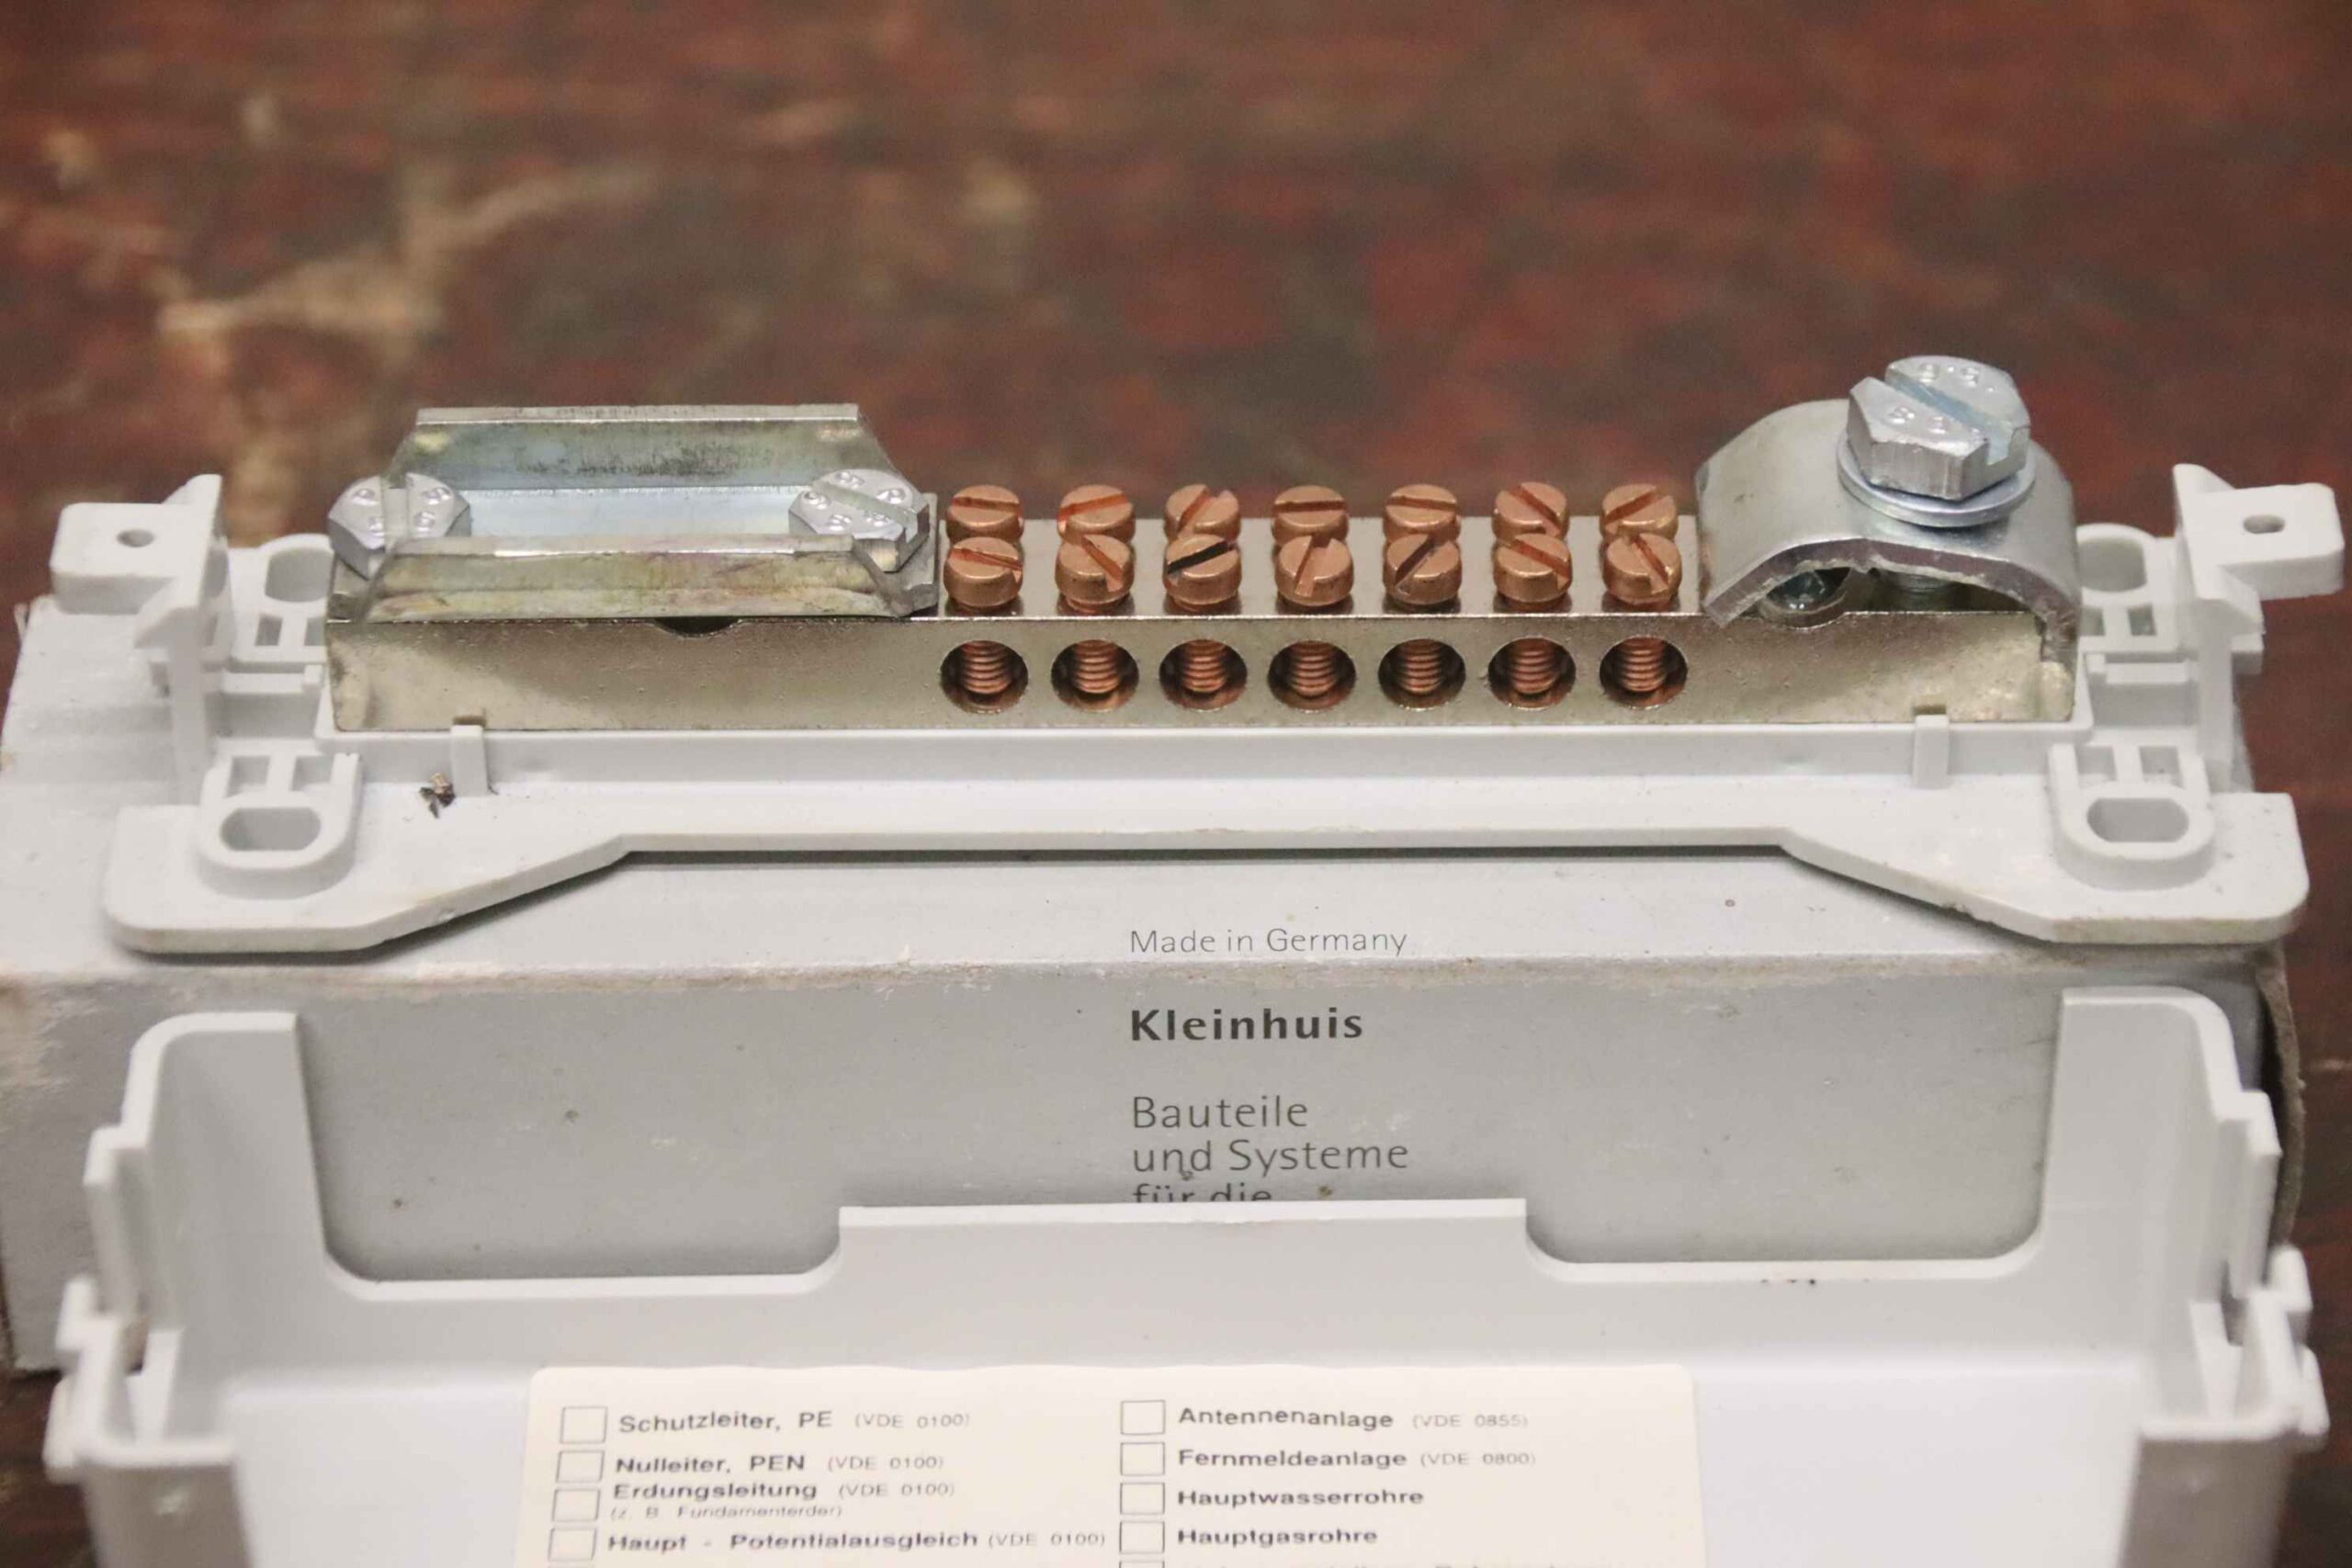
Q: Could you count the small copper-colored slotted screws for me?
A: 14